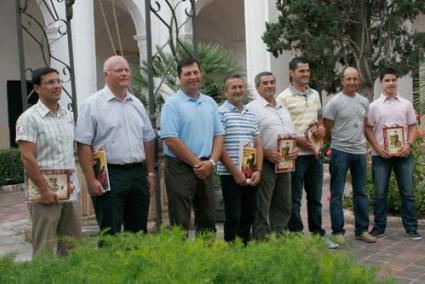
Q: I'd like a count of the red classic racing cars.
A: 0